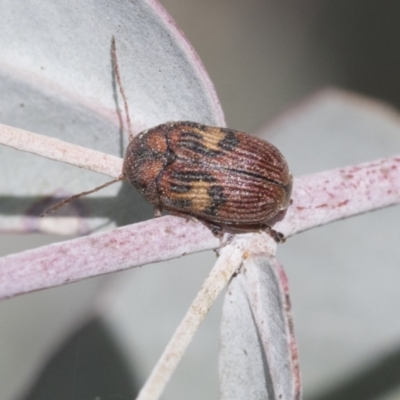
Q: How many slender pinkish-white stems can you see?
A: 3